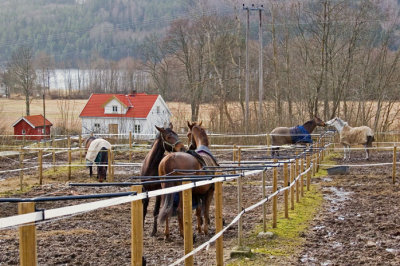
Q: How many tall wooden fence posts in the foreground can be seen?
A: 4